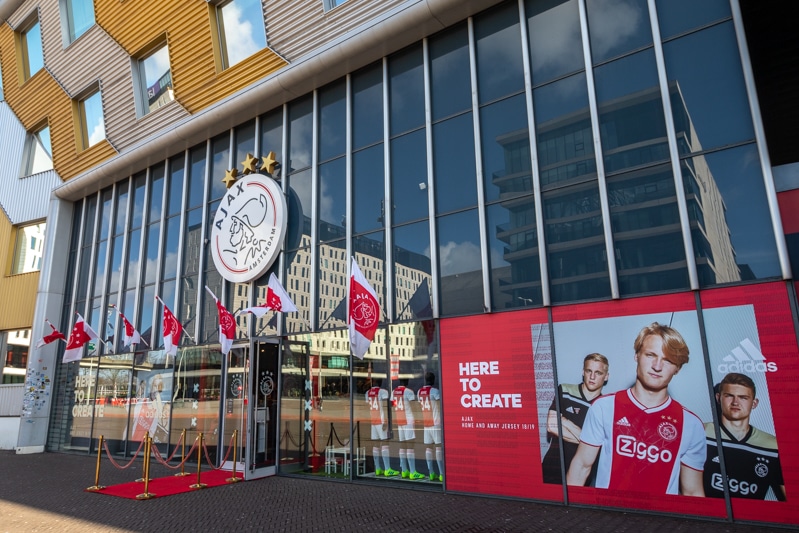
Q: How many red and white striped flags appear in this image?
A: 7